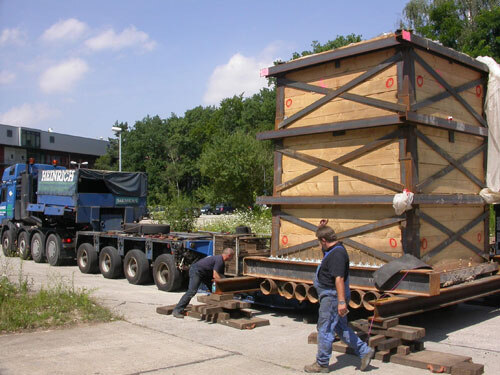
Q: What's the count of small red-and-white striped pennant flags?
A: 0